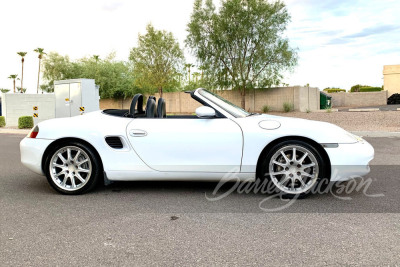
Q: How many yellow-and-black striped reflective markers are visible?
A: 3